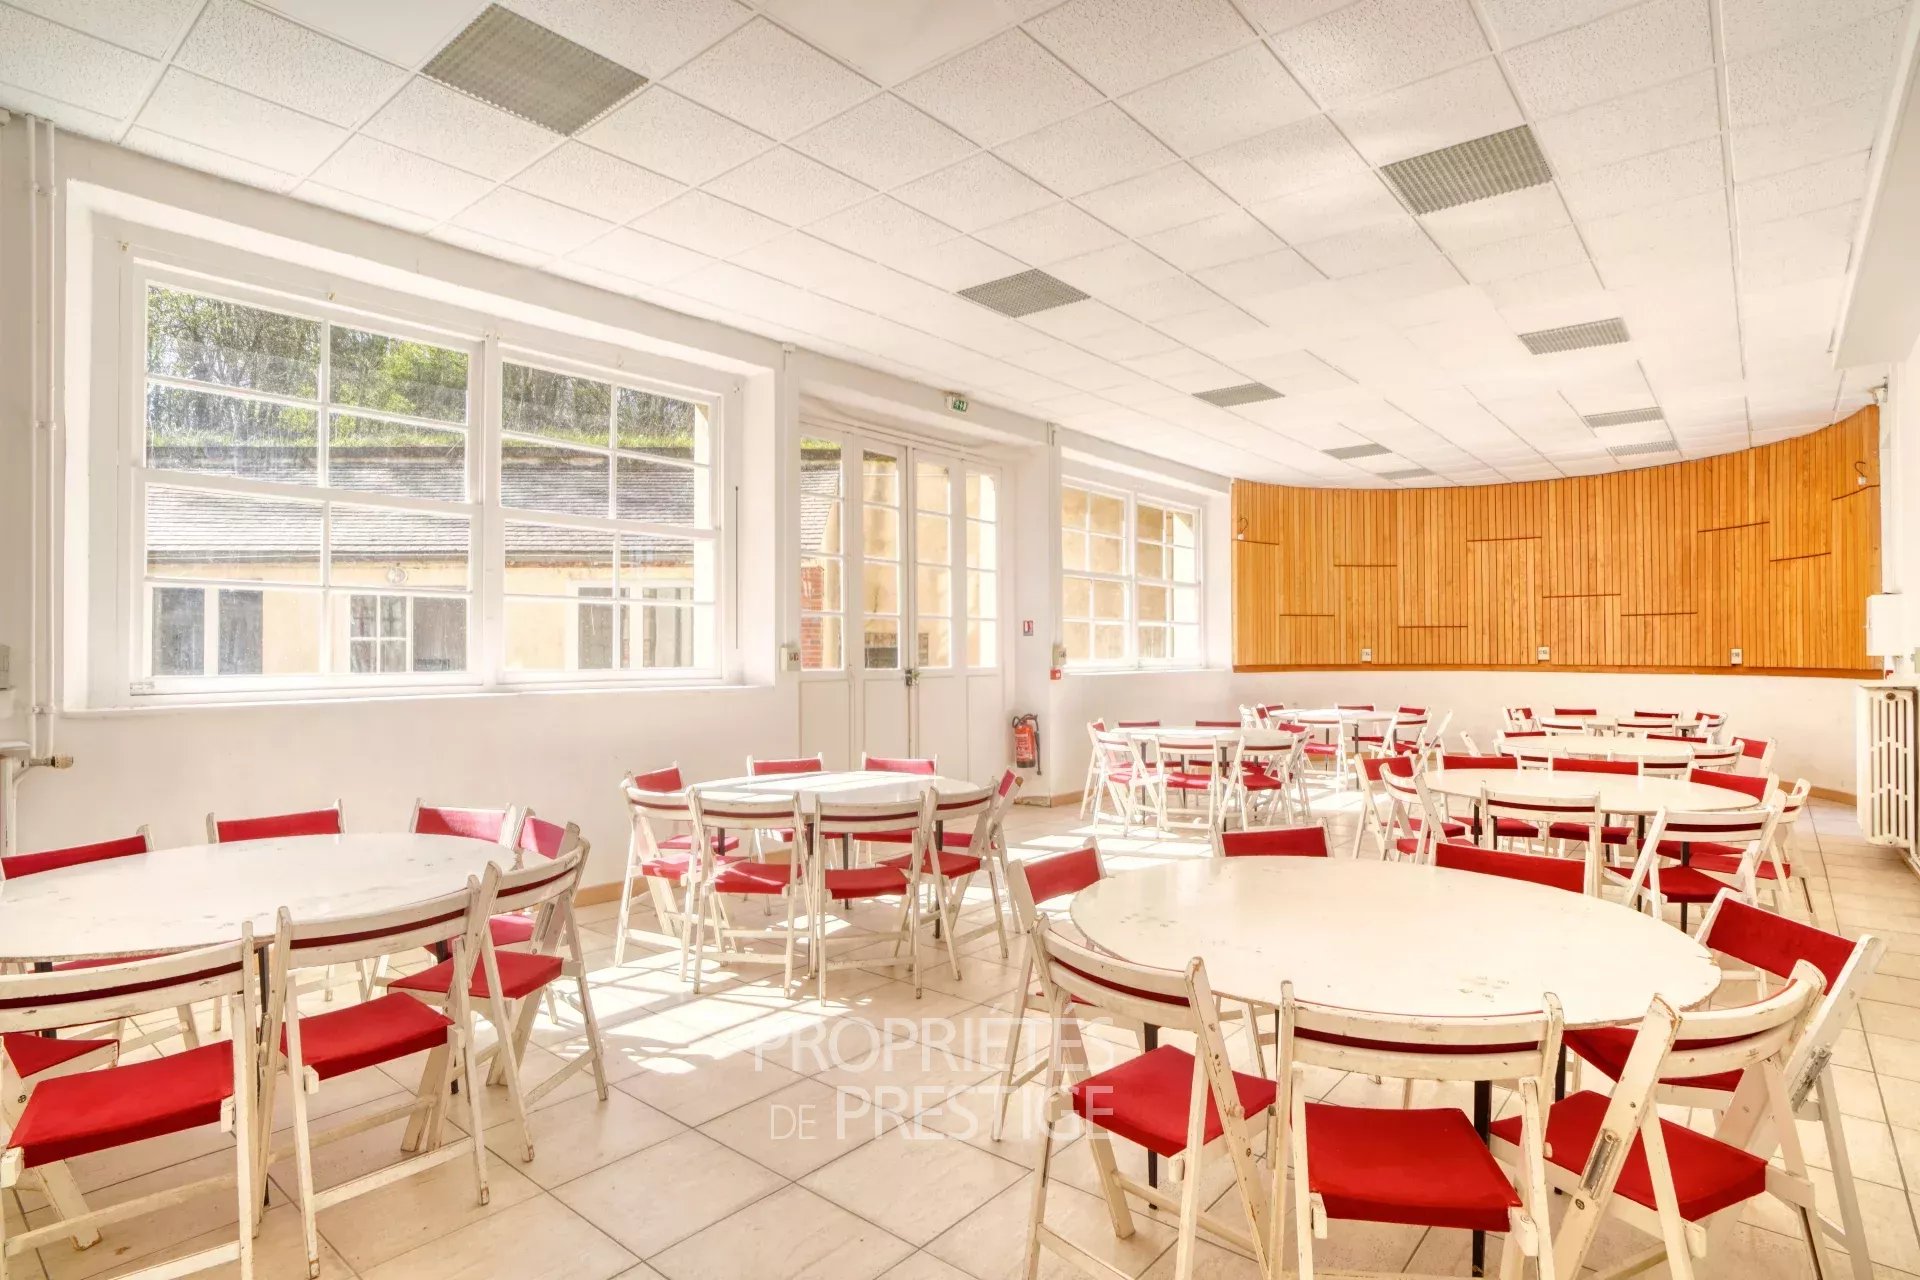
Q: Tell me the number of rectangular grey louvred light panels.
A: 9